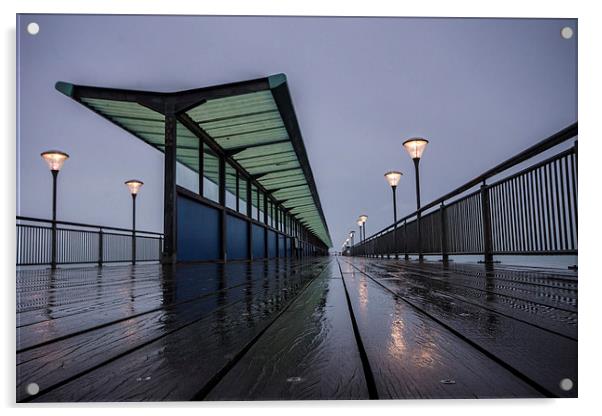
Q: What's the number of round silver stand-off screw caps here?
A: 4